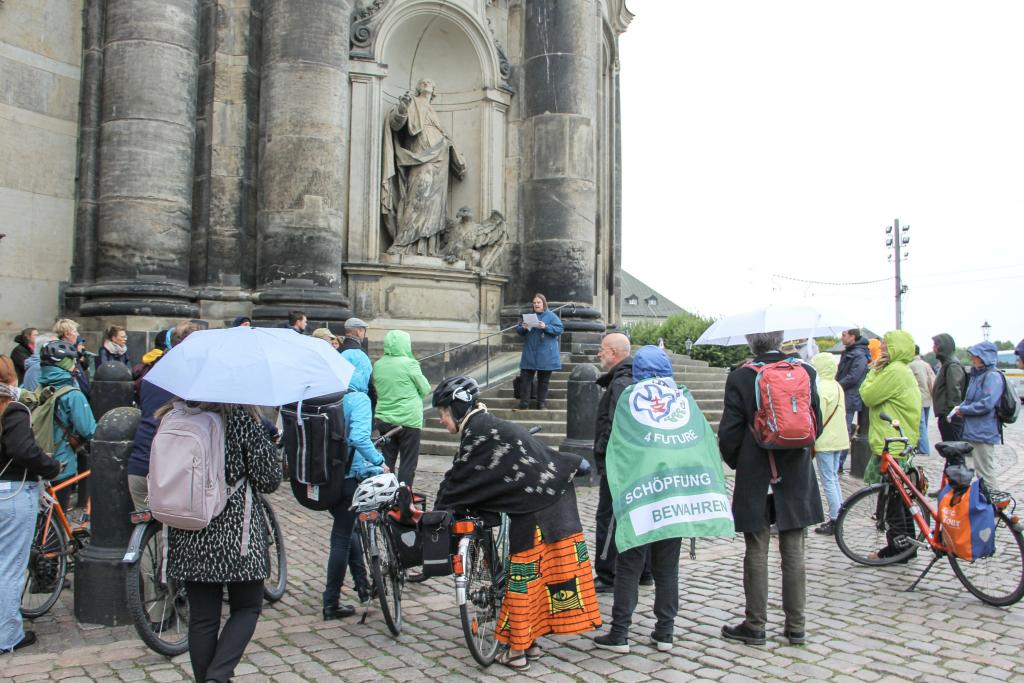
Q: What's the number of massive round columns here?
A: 3